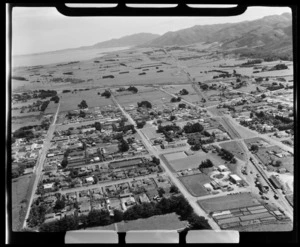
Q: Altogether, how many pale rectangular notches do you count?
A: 6